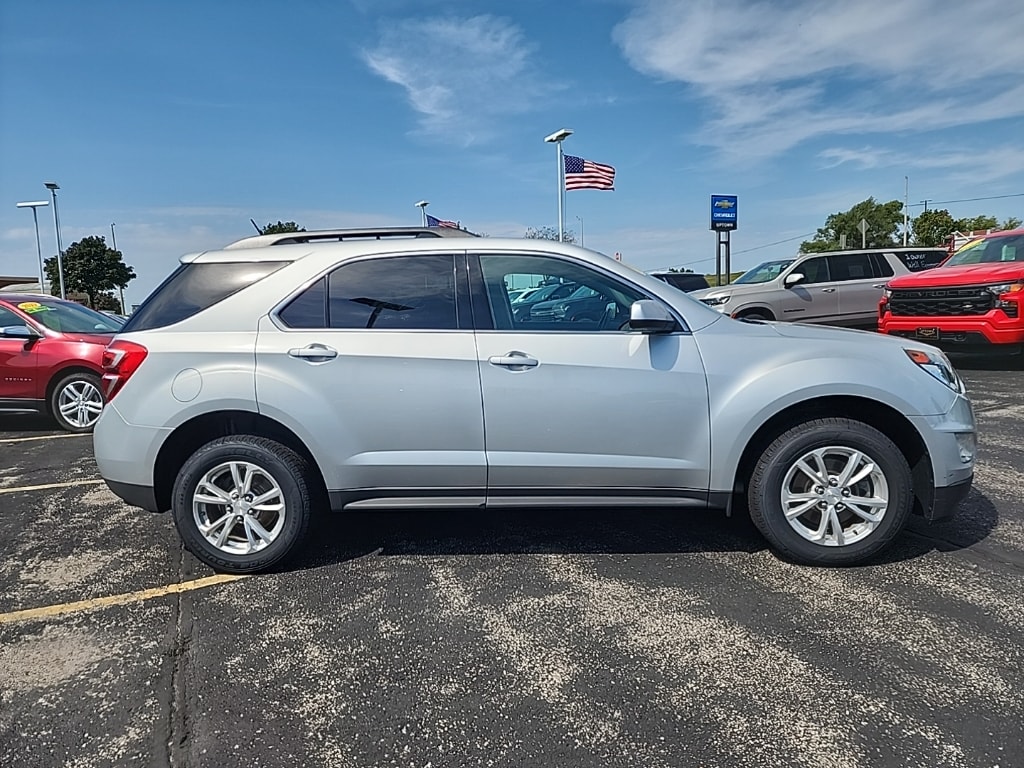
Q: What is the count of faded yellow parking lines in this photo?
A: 3